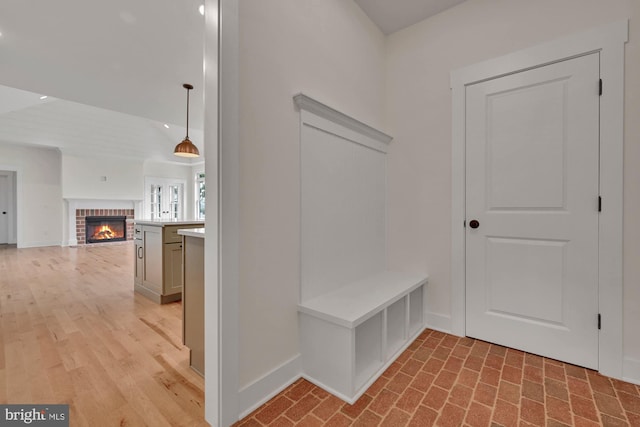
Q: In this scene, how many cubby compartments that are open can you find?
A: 3